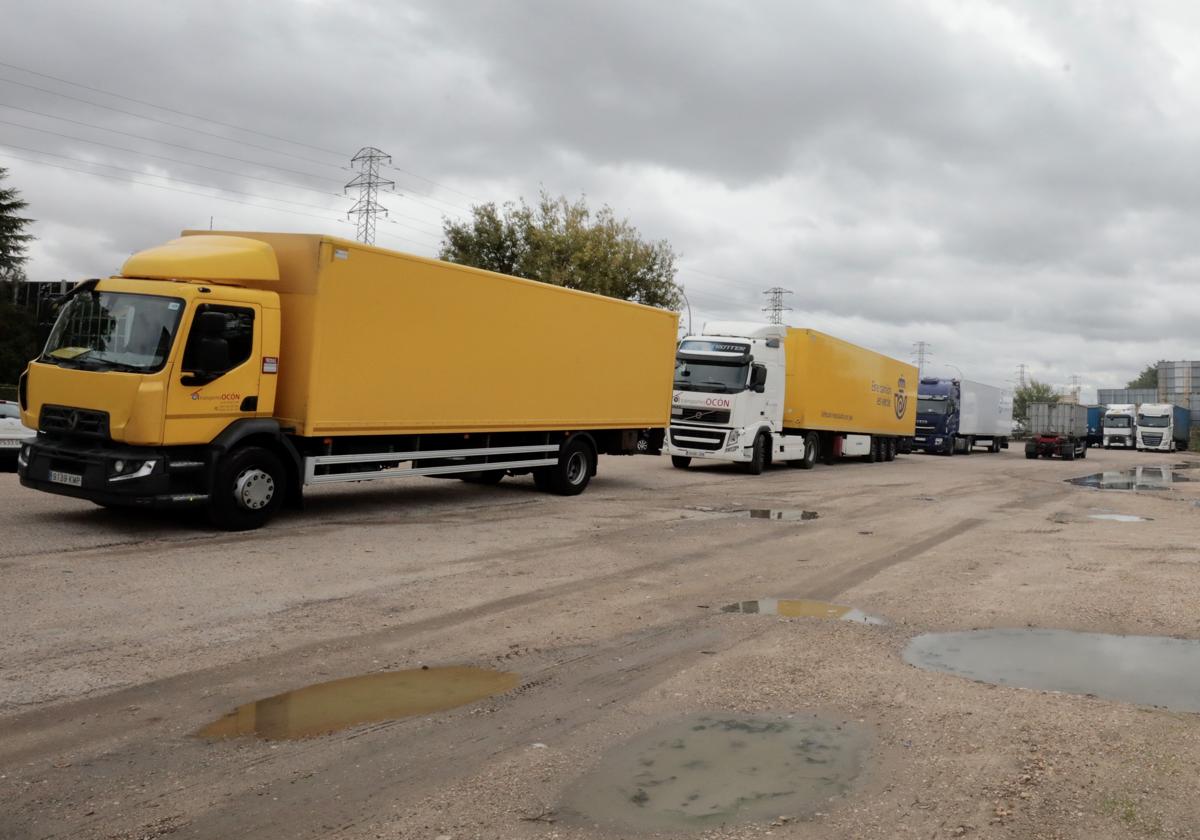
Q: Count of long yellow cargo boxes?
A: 2